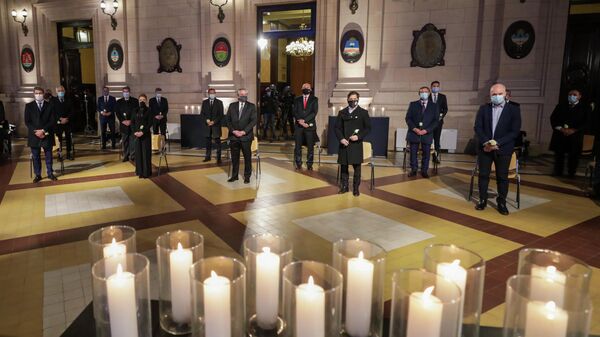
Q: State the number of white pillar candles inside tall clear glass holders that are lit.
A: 11